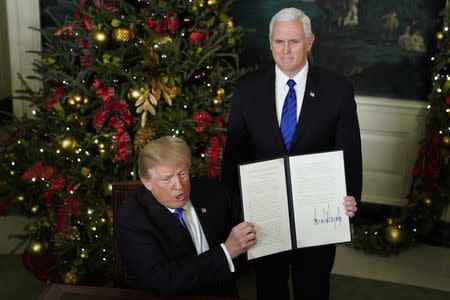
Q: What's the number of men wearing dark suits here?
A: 2